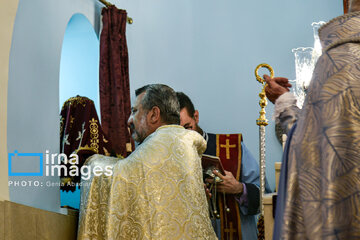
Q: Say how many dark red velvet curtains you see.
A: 1